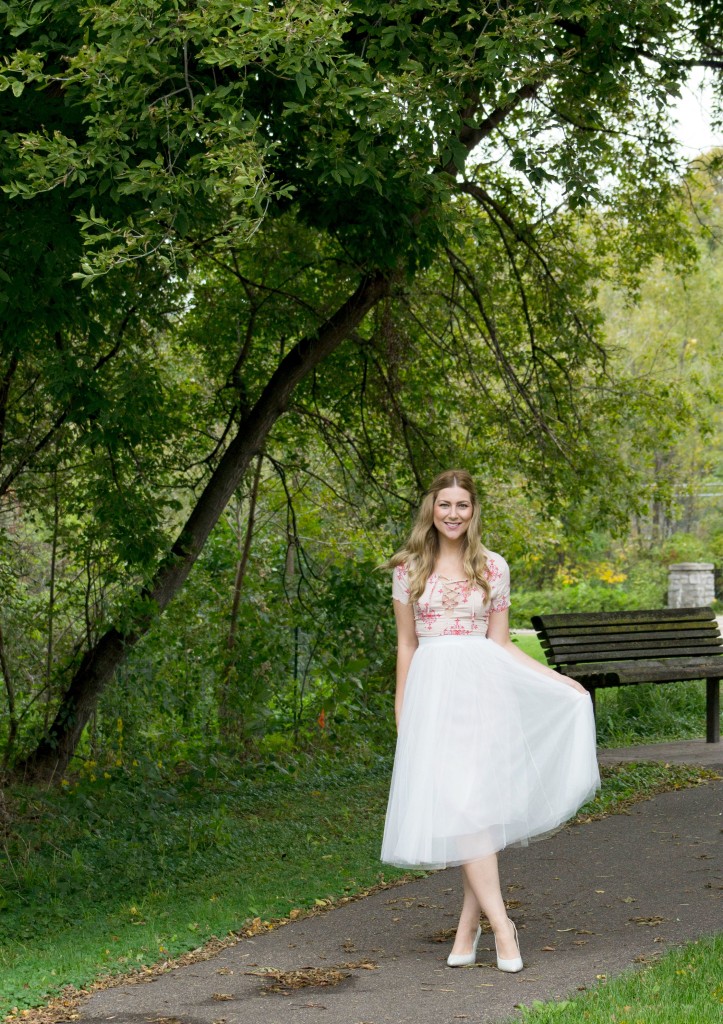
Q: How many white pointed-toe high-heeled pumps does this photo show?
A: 2